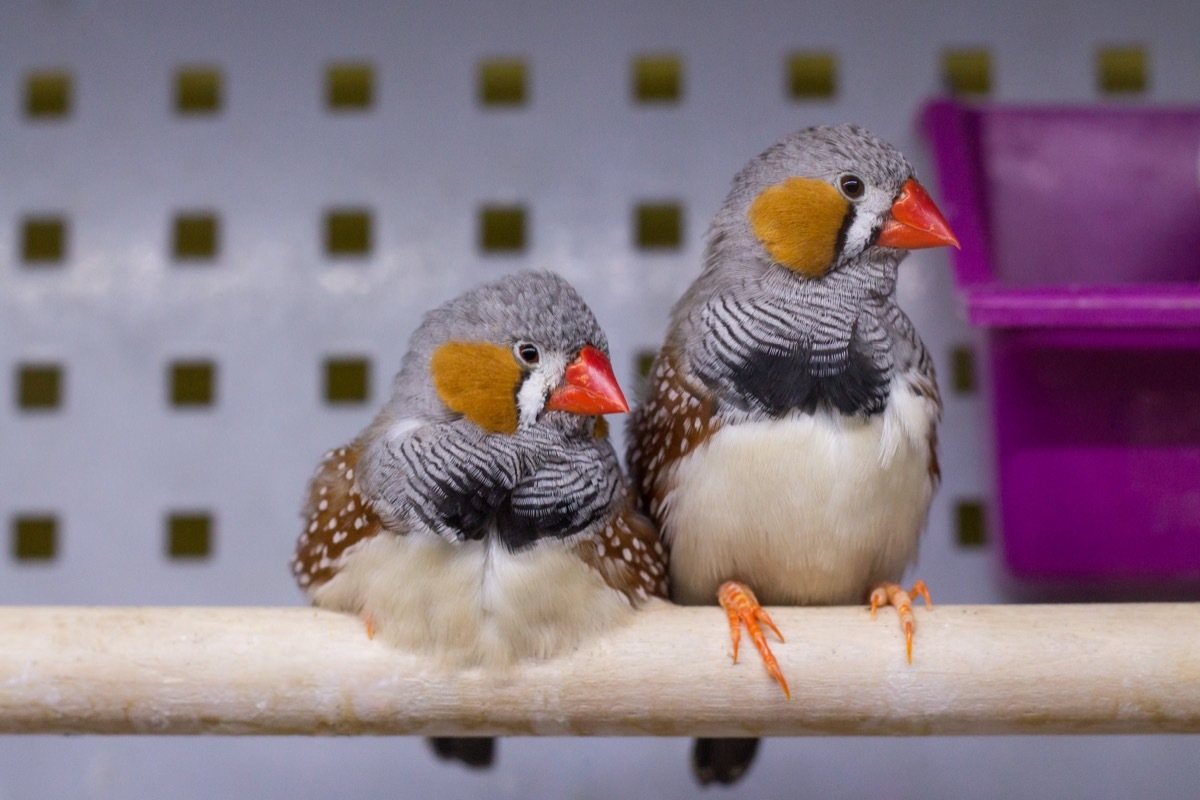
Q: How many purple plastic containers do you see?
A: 1